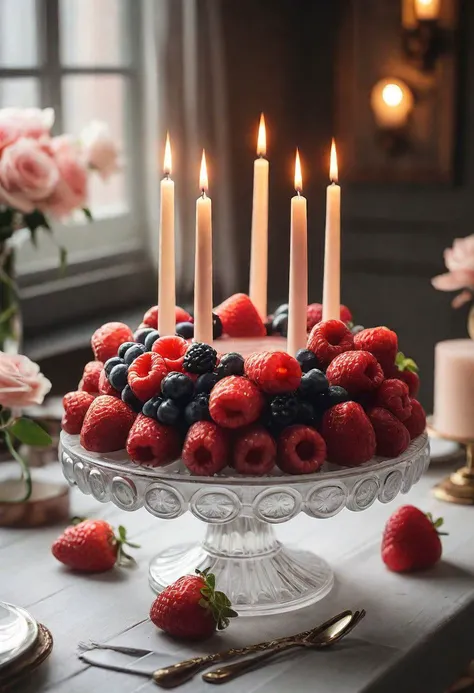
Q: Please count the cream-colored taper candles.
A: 5